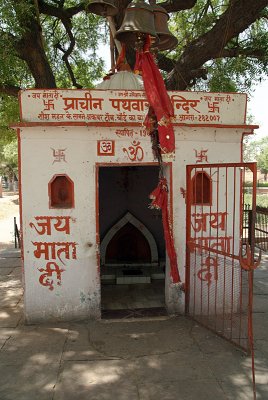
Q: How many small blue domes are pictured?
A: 0